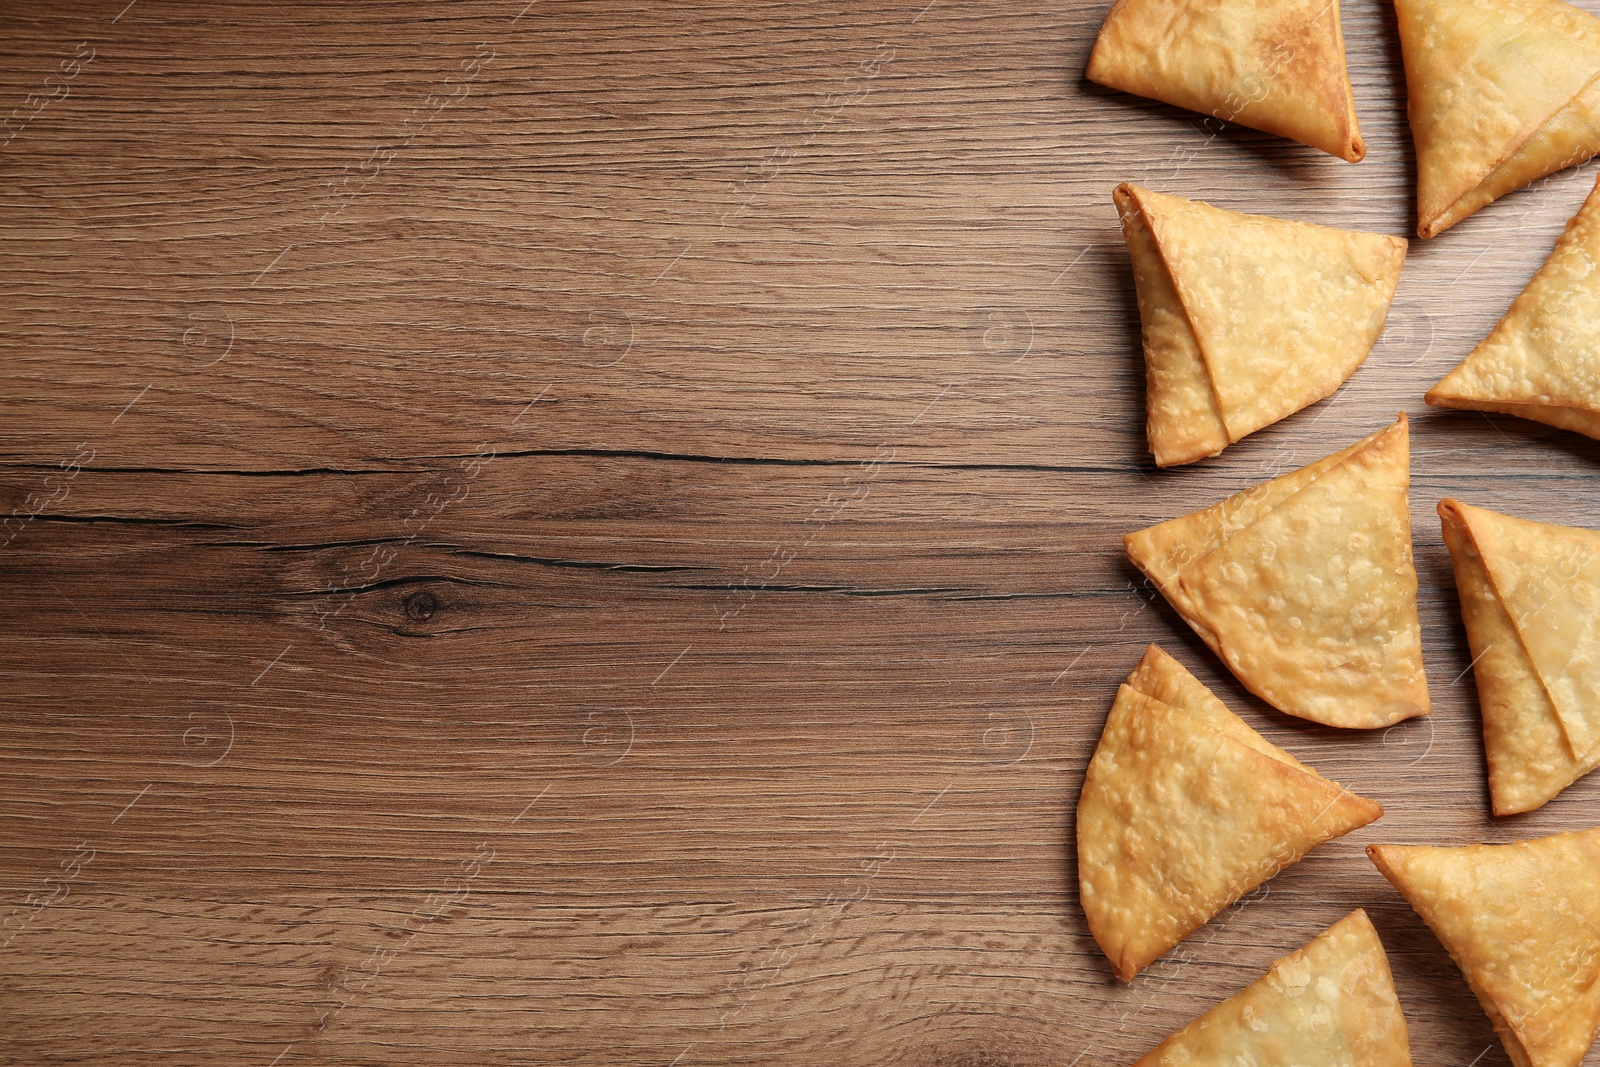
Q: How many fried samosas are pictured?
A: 9